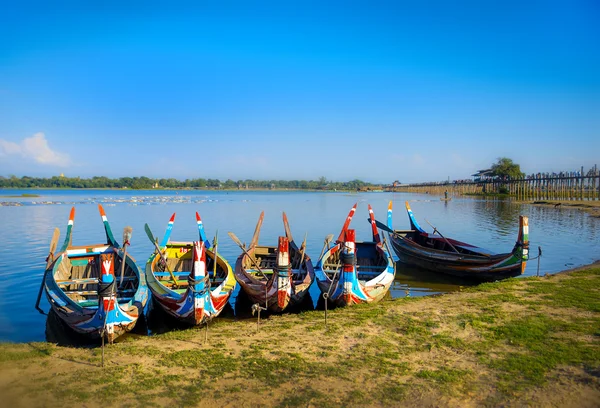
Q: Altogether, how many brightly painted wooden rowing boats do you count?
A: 5